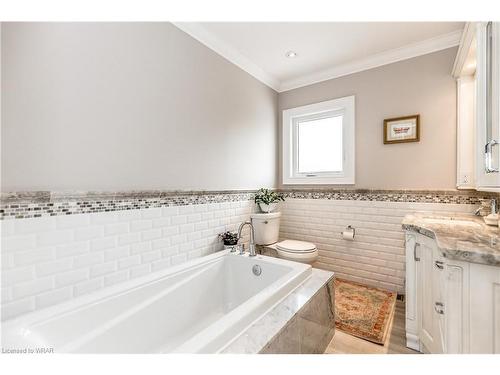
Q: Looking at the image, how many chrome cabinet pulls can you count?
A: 4